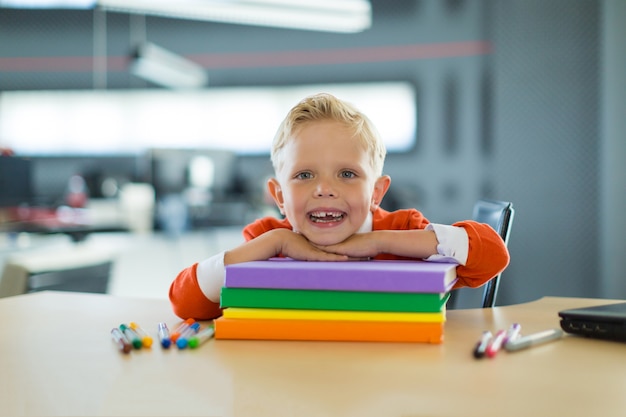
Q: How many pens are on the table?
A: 11